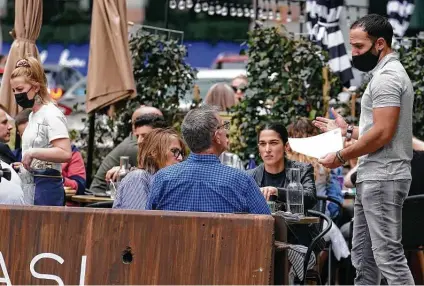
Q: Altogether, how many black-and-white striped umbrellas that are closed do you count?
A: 2